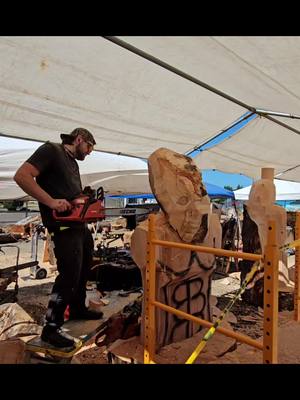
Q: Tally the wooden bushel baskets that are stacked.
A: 0